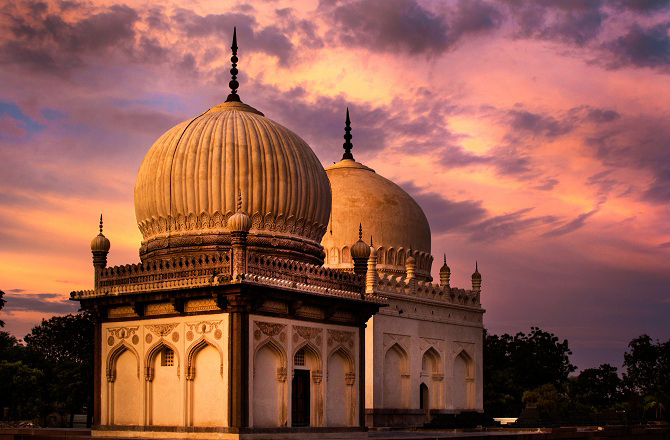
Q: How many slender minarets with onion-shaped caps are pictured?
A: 7